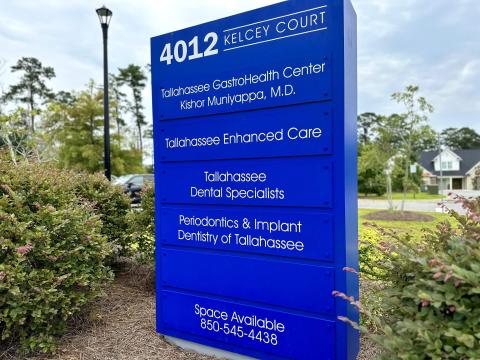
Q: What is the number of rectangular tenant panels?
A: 6